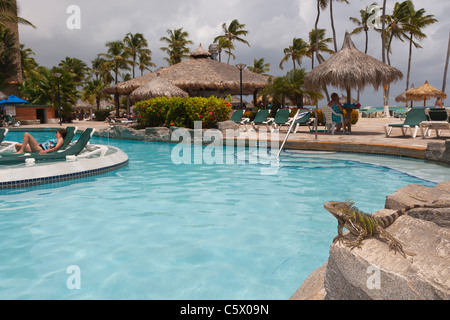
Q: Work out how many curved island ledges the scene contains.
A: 1